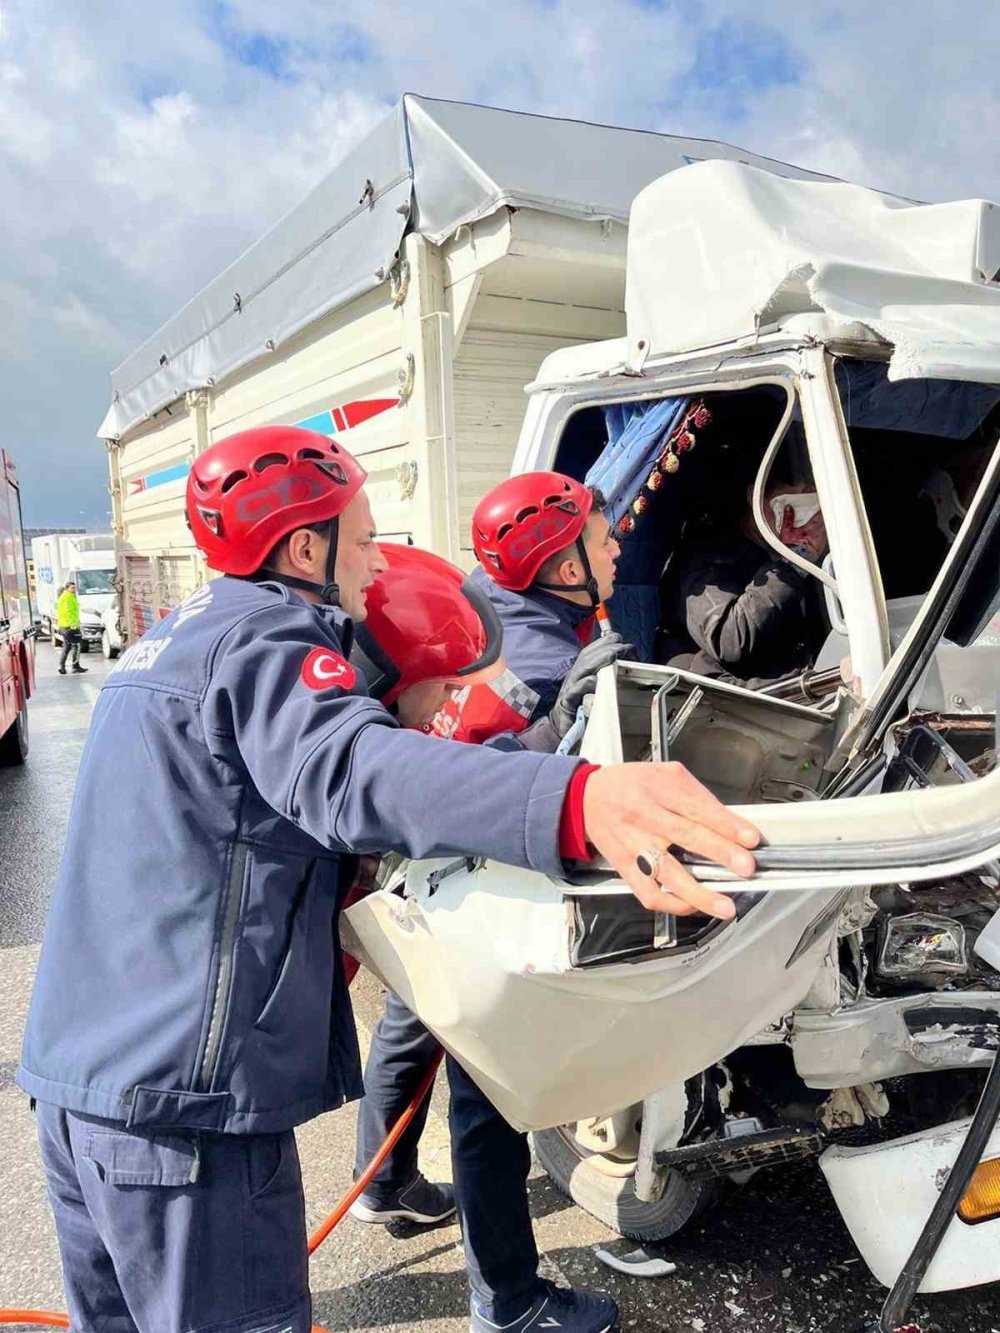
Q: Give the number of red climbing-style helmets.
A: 2